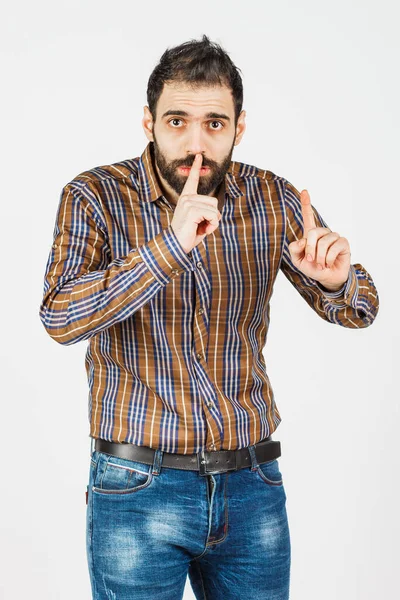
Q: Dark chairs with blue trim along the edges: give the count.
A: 0